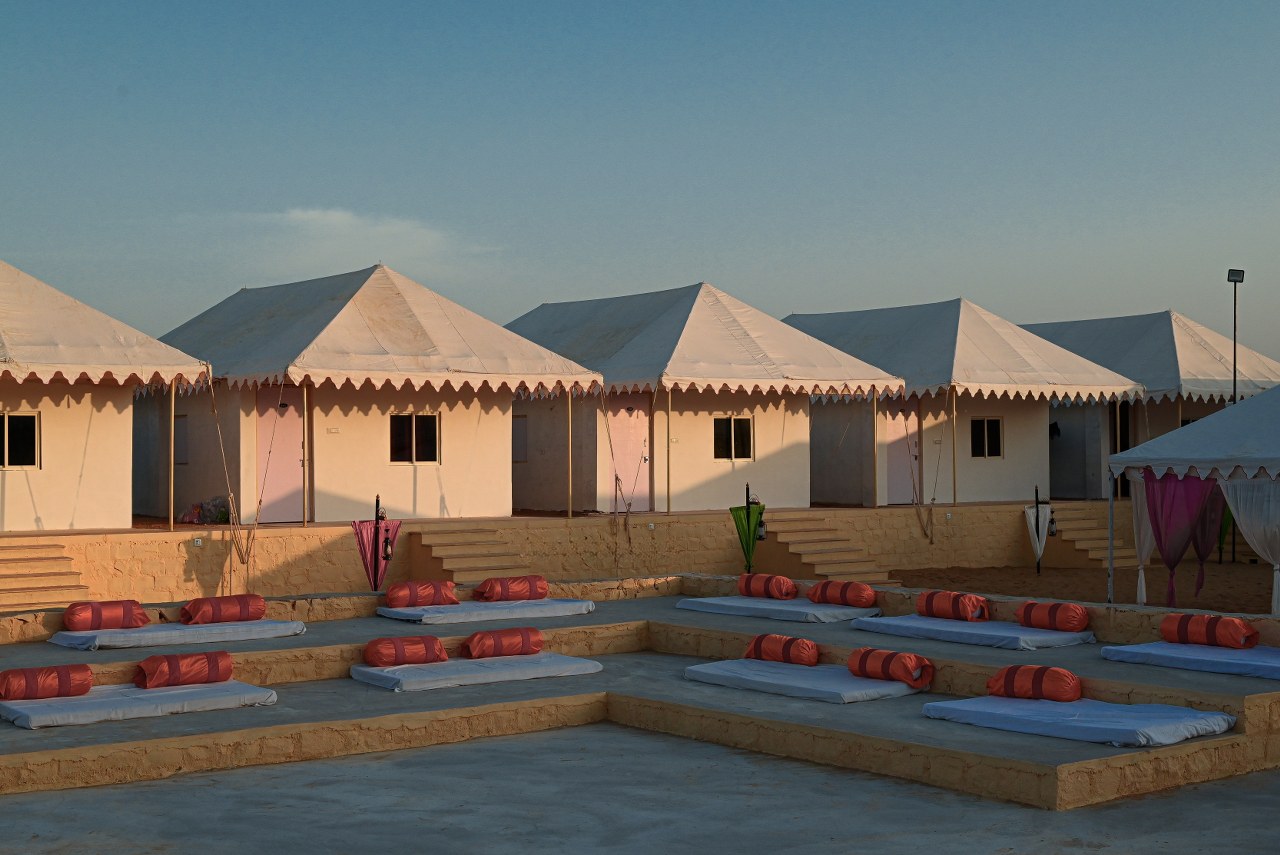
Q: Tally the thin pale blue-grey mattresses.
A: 9